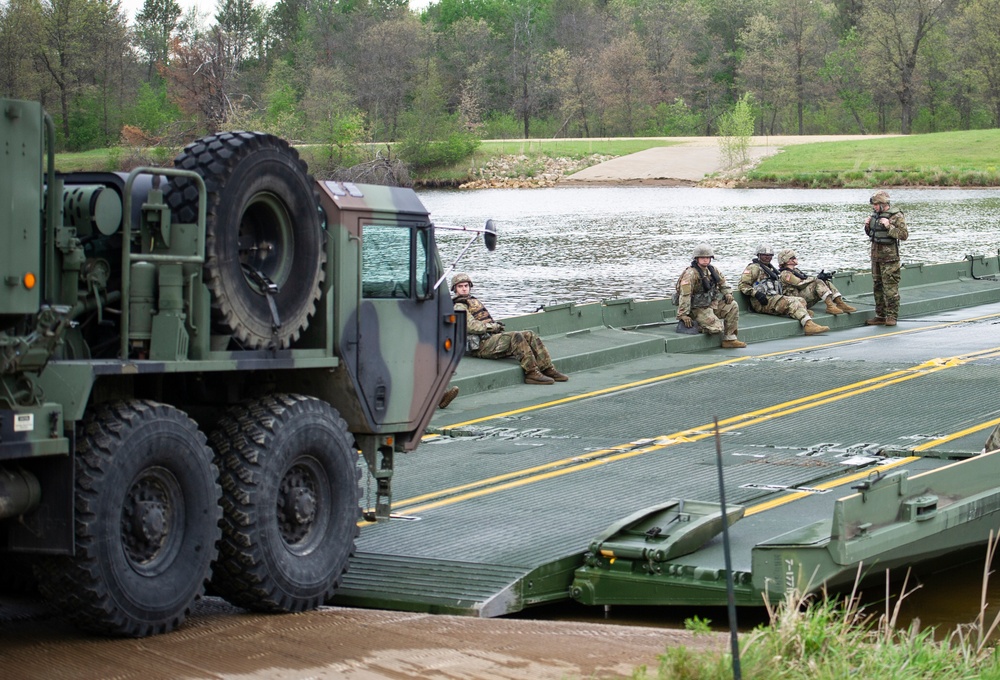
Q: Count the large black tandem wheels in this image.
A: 2